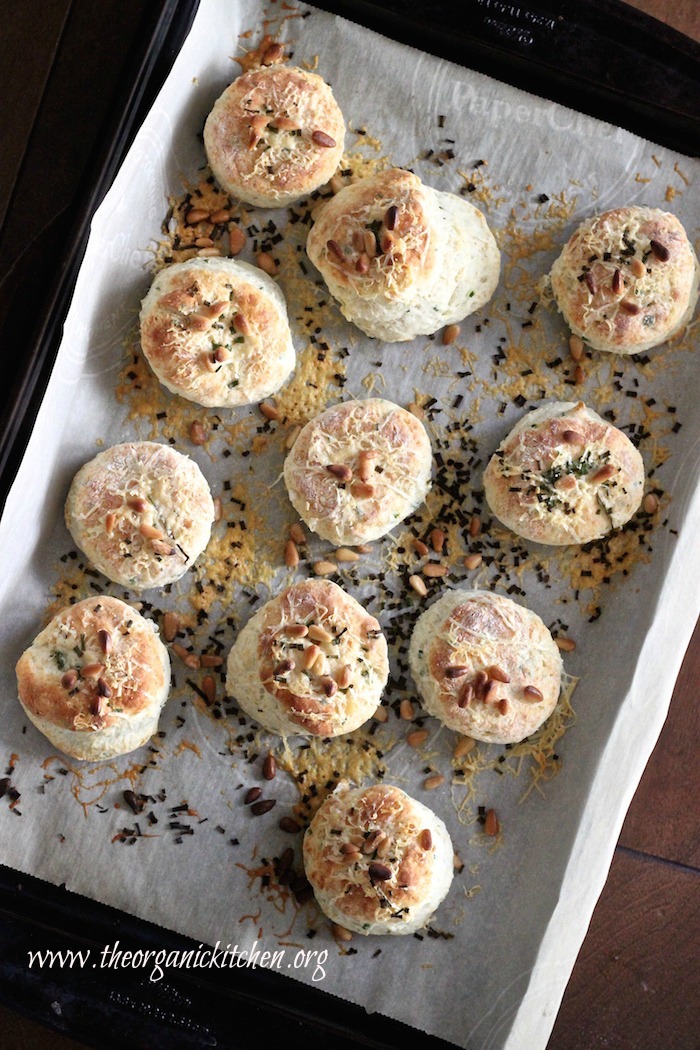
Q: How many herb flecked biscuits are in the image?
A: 11